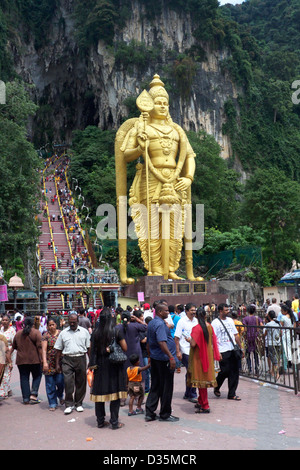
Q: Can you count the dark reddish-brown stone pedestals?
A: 1